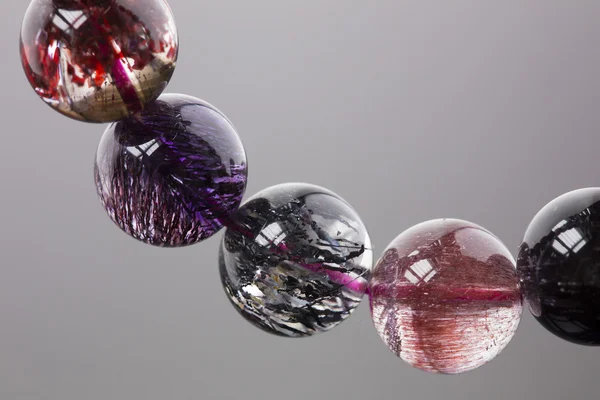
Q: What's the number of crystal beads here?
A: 5